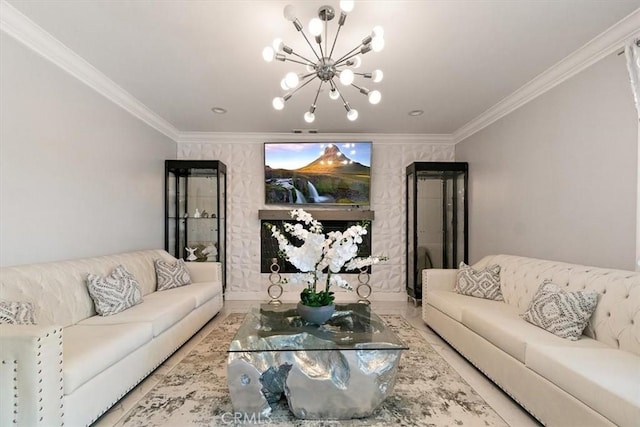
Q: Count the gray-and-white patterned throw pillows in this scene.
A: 5